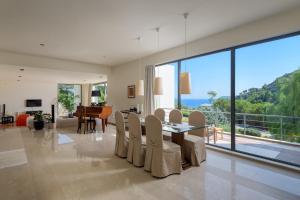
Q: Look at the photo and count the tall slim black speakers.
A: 2